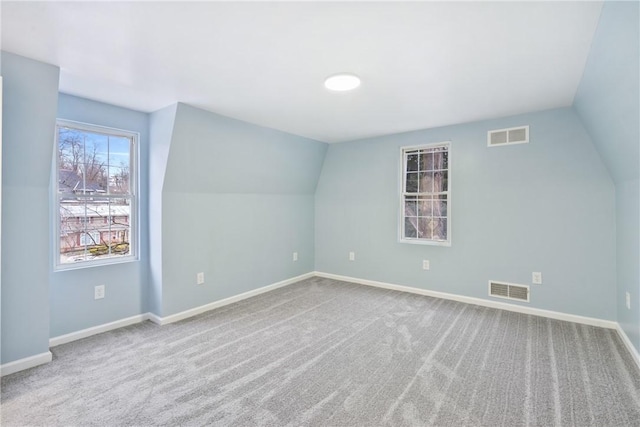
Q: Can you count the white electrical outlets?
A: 7